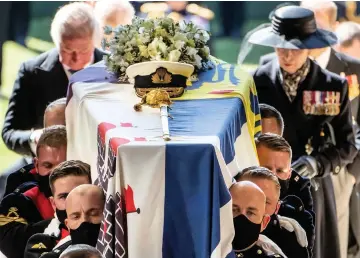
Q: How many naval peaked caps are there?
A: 1